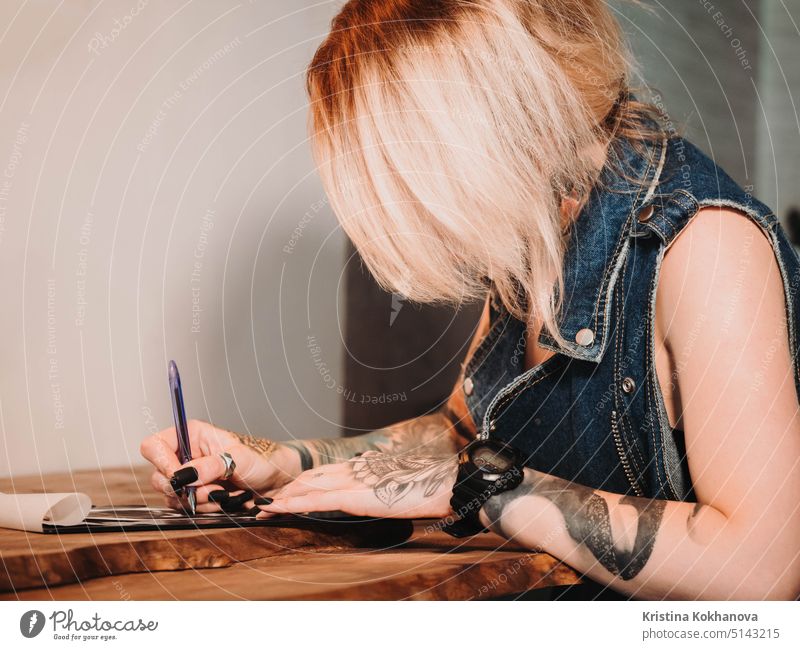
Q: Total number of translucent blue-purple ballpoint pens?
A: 1